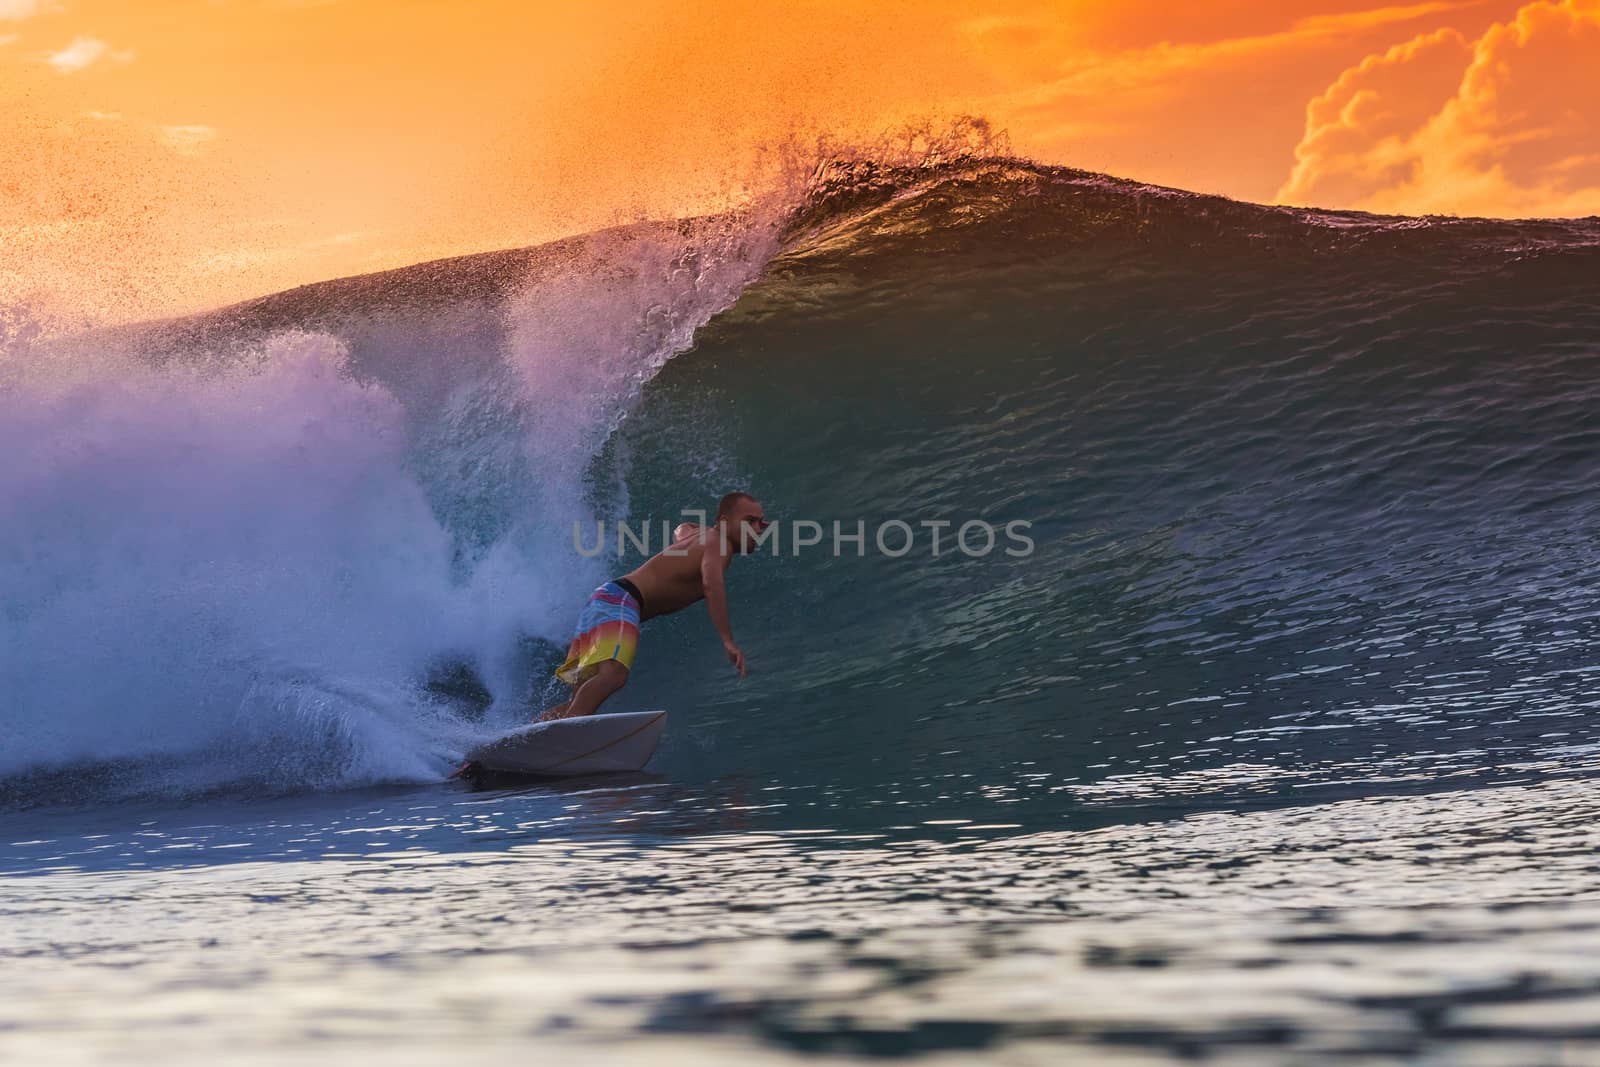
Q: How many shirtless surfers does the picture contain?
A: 1